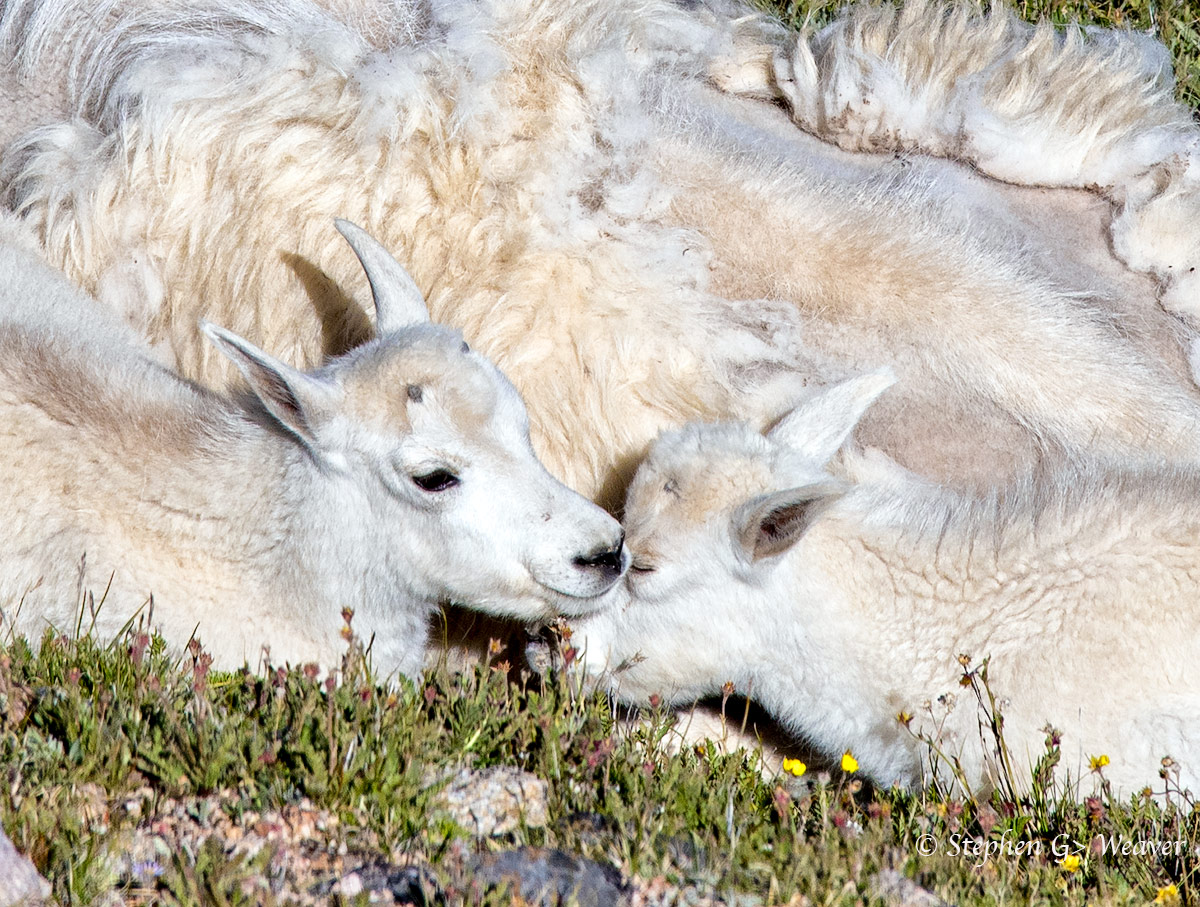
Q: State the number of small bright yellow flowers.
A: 5